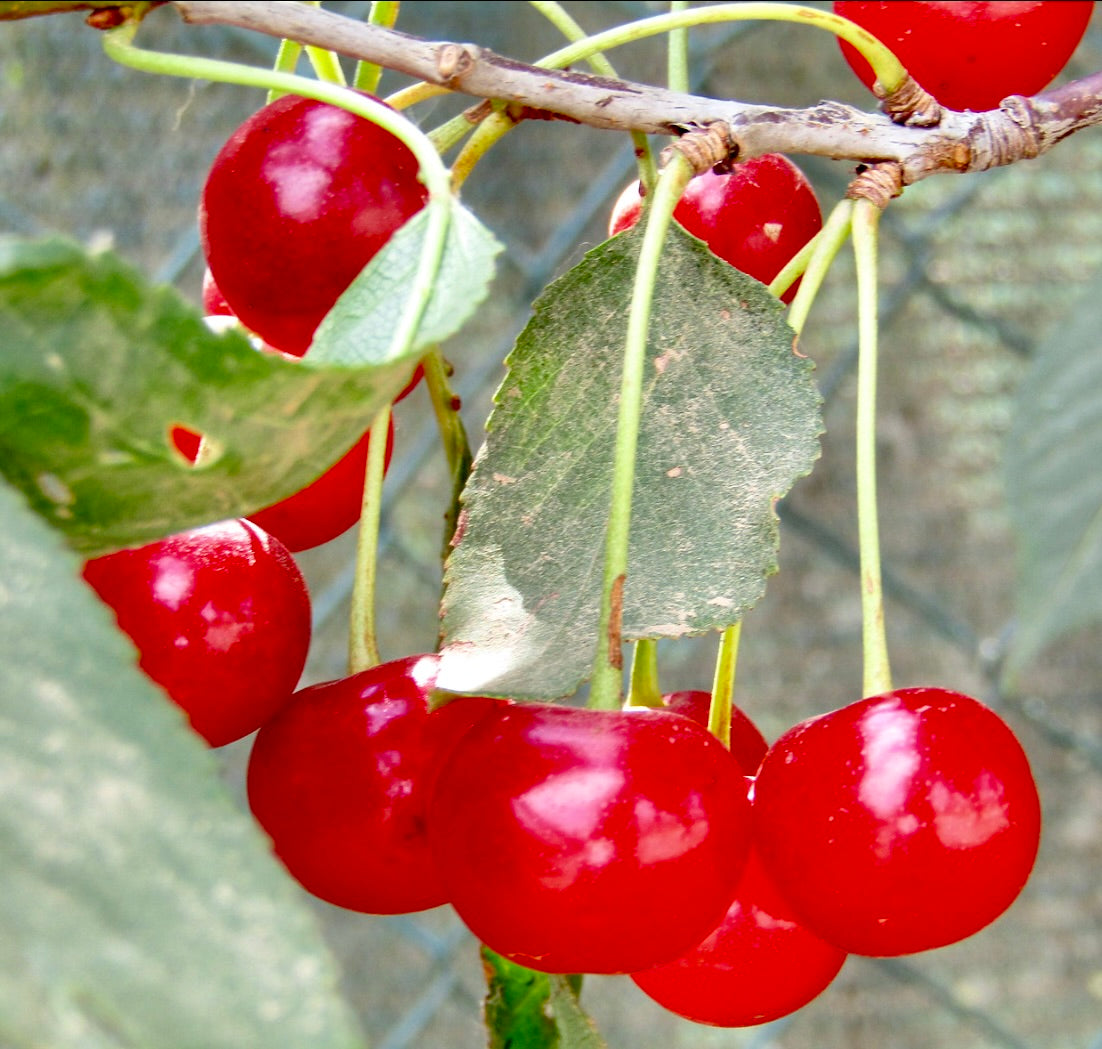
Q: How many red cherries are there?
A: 11